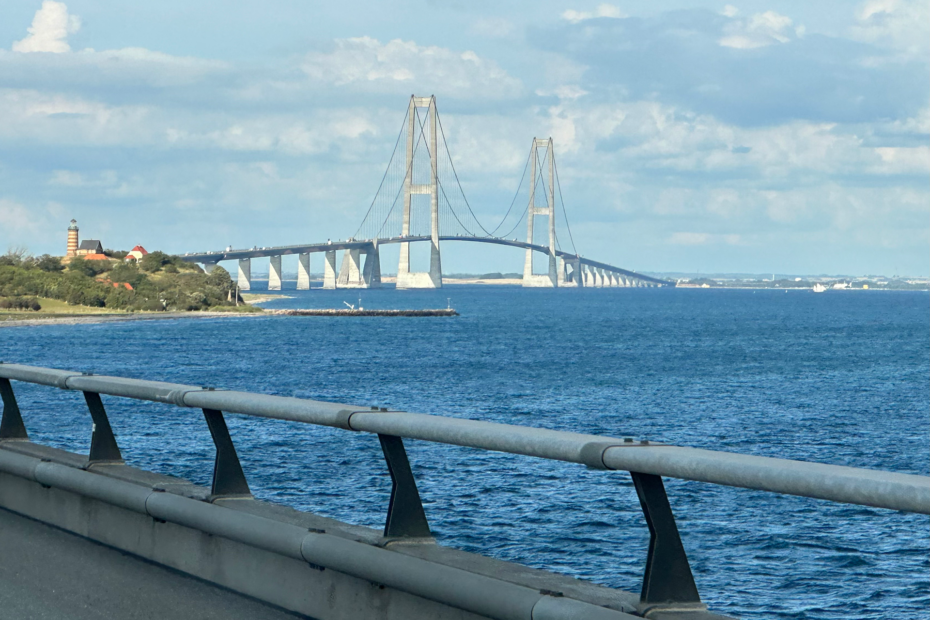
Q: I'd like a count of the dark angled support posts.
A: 5